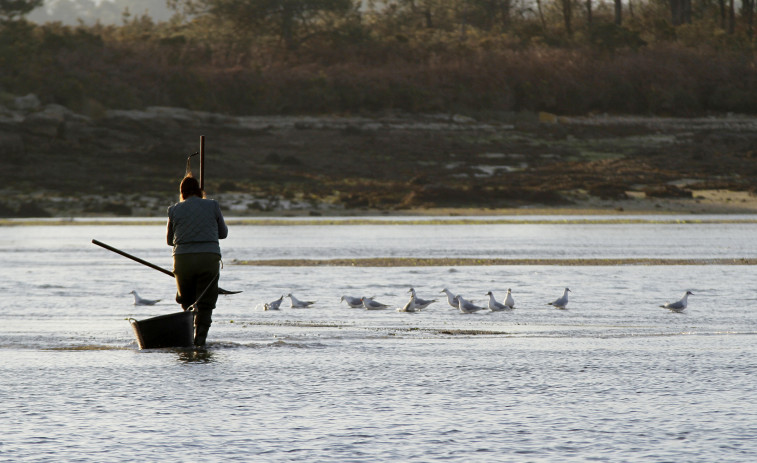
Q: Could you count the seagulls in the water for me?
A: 13